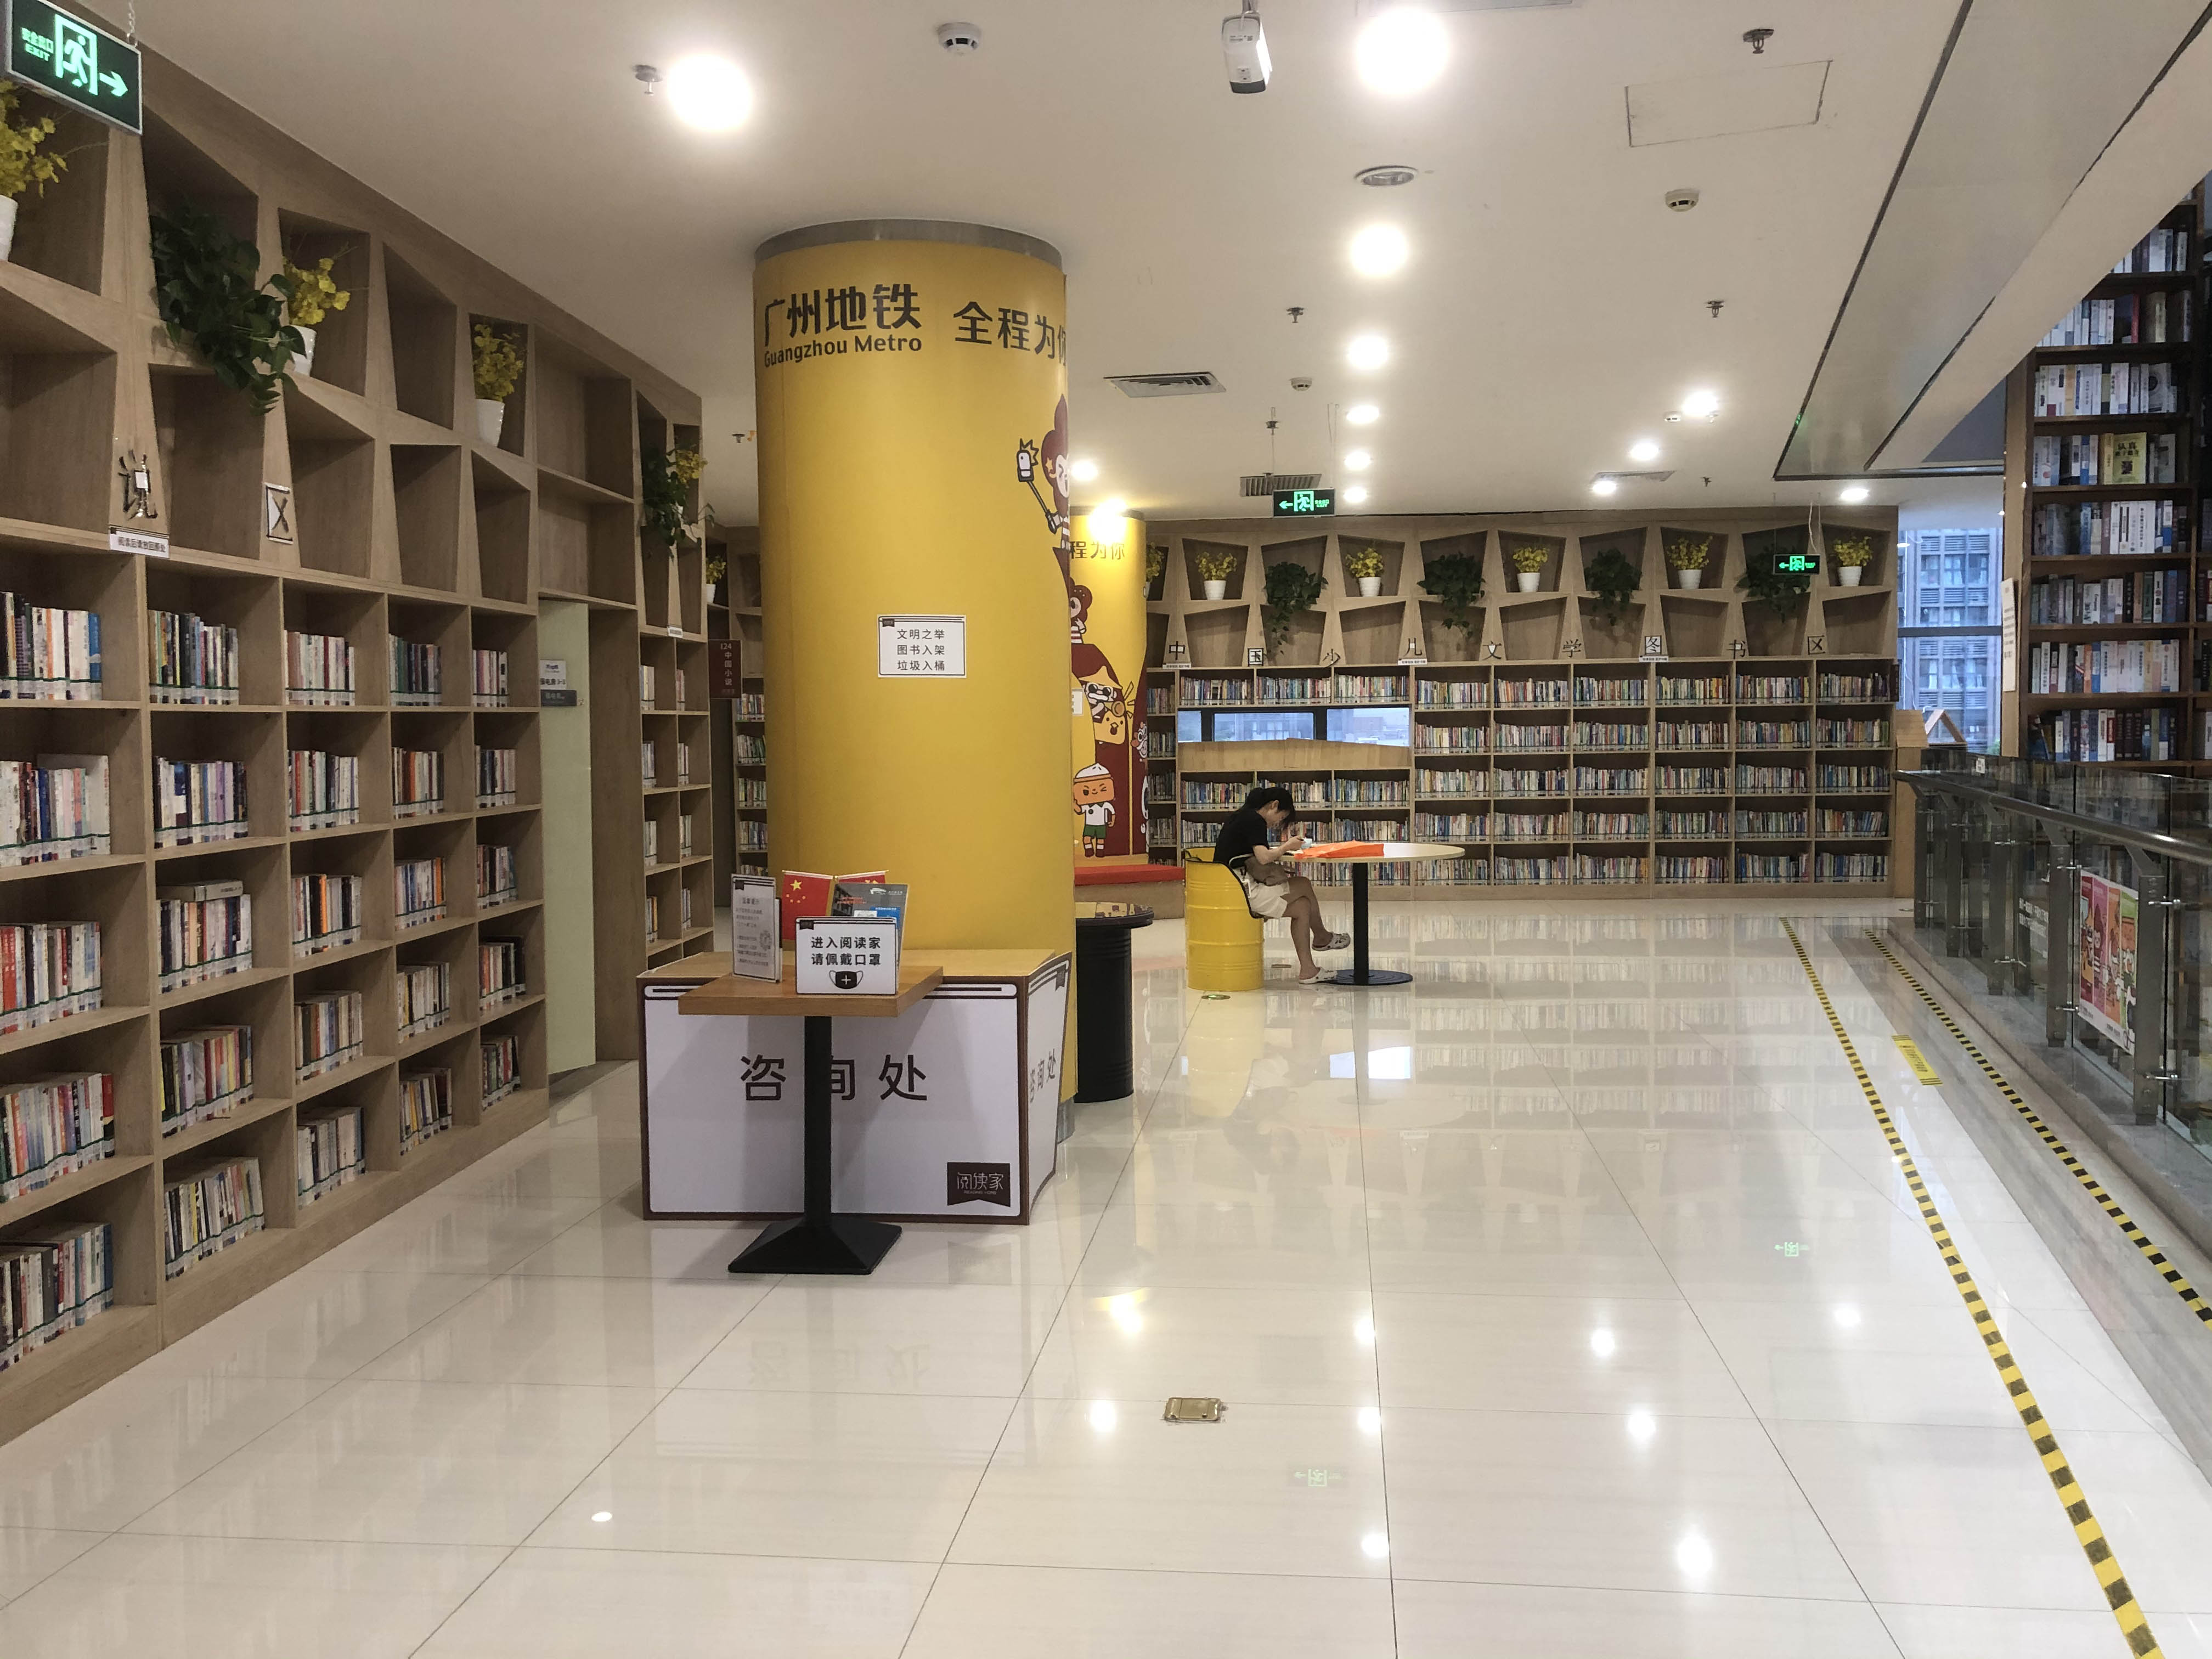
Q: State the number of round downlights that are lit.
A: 13